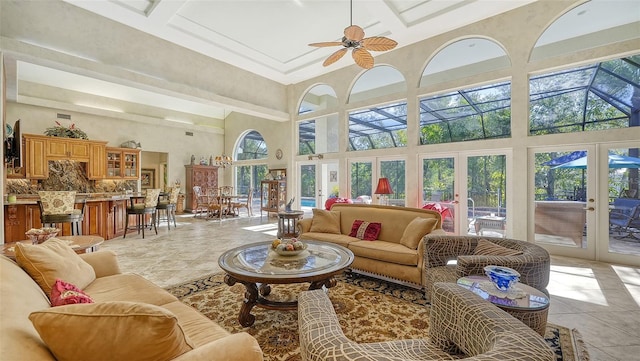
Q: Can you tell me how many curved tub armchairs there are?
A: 2